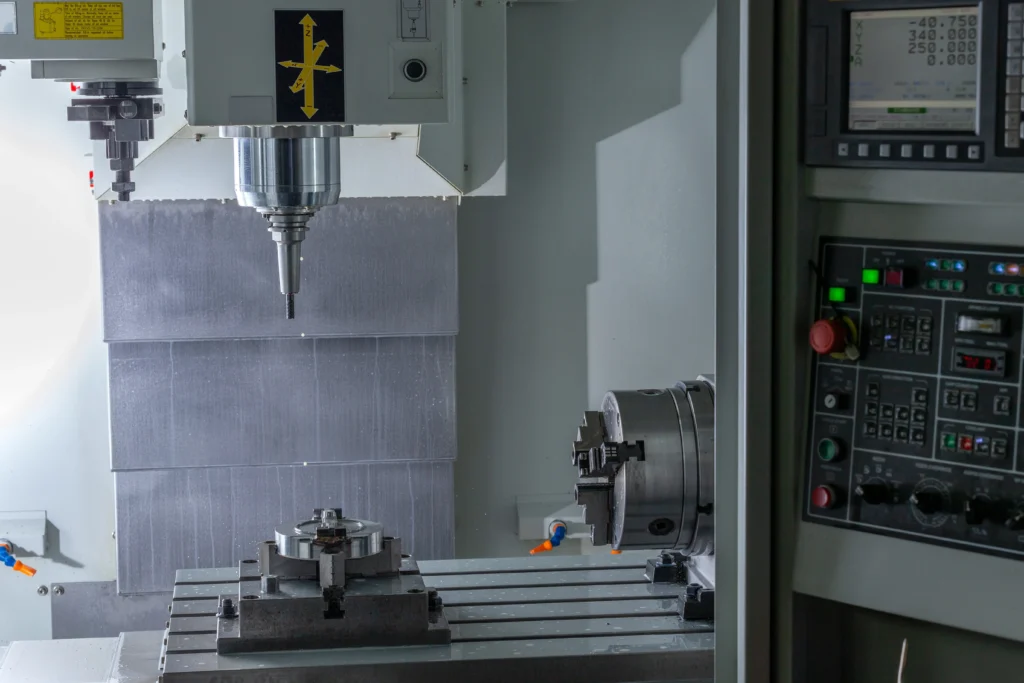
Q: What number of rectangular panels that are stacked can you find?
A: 3